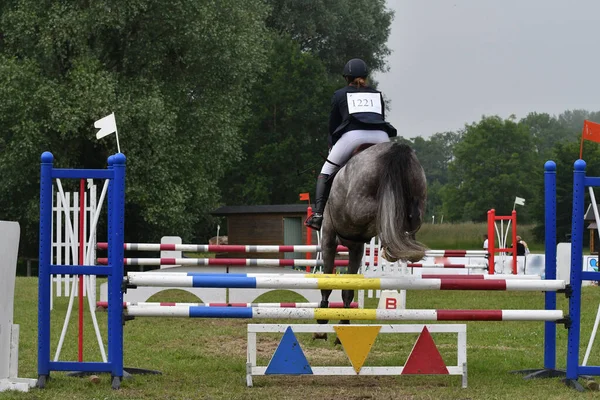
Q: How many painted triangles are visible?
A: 3